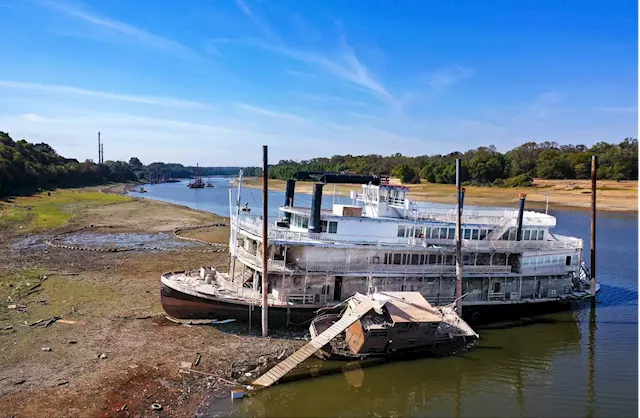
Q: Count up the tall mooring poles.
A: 3